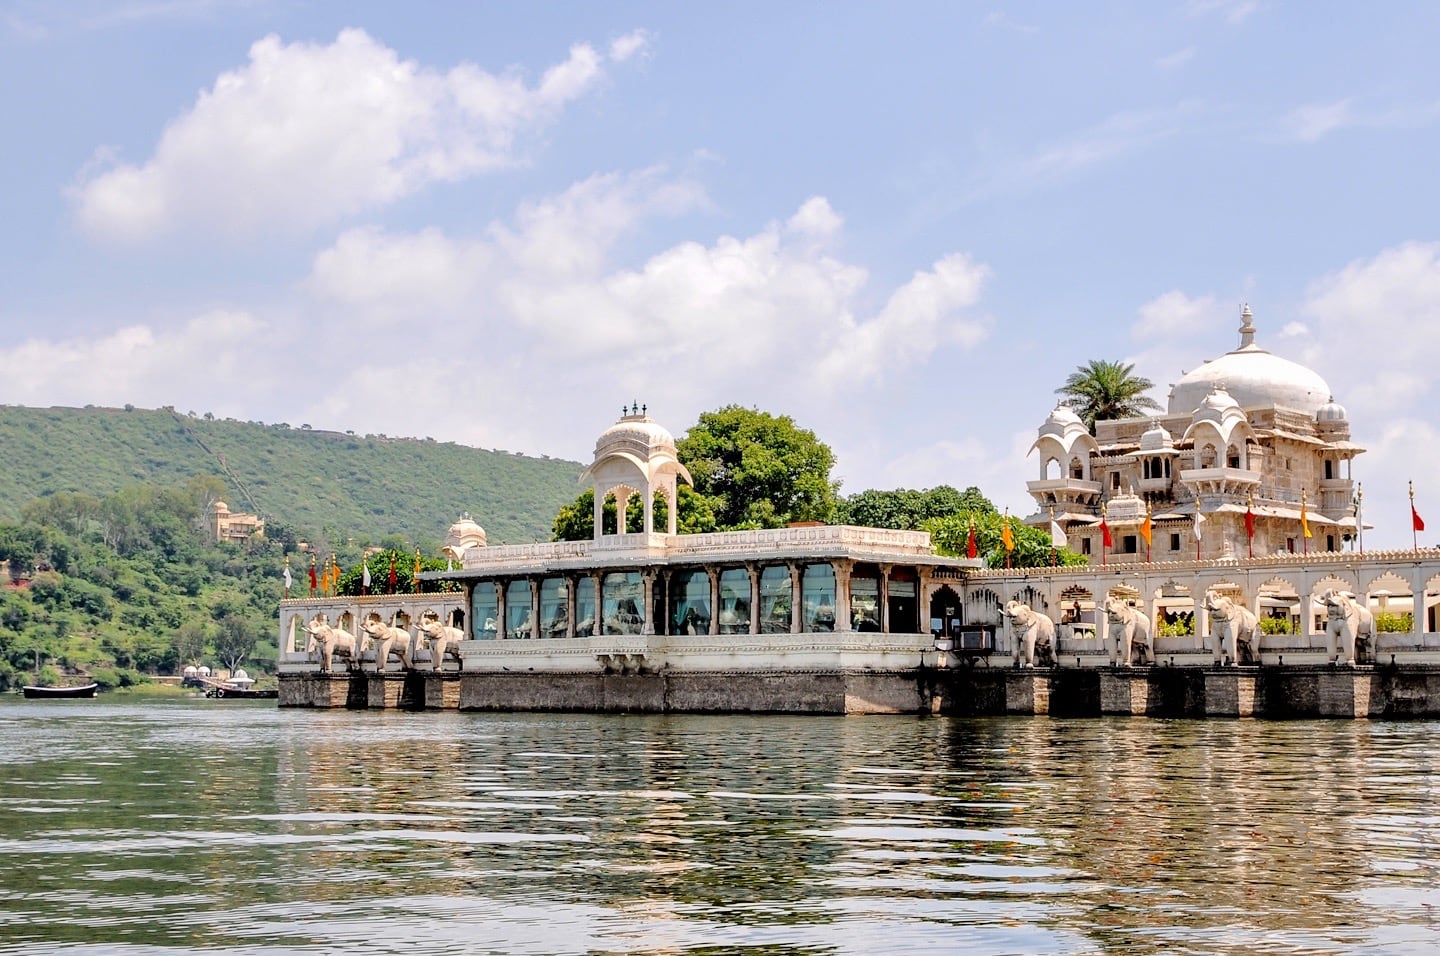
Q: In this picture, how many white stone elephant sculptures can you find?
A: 7